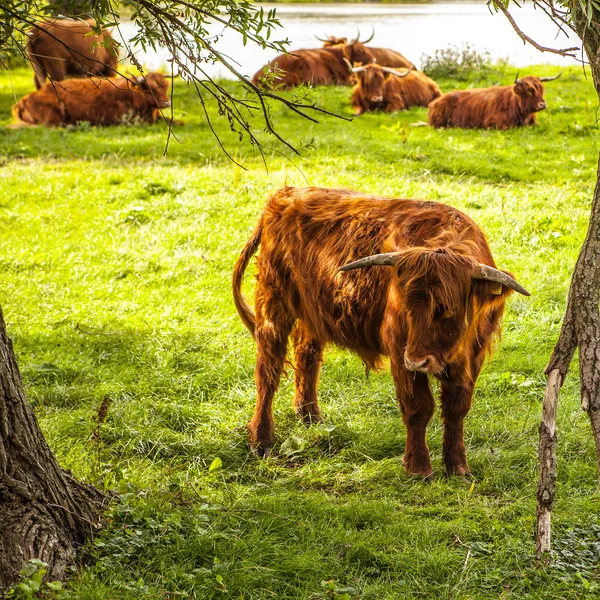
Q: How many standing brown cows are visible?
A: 2